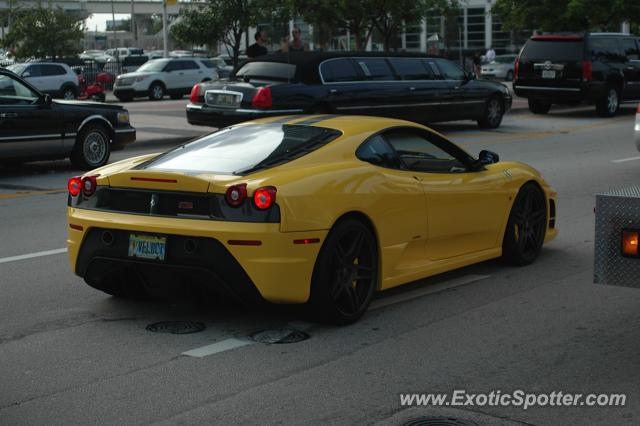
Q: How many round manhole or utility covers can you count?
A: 3